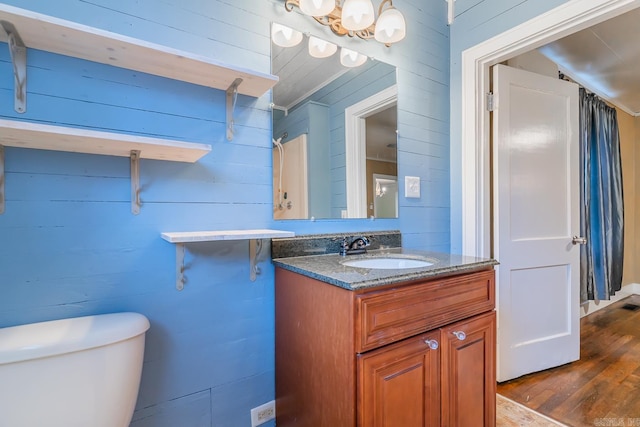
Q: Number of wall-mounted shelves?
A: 3